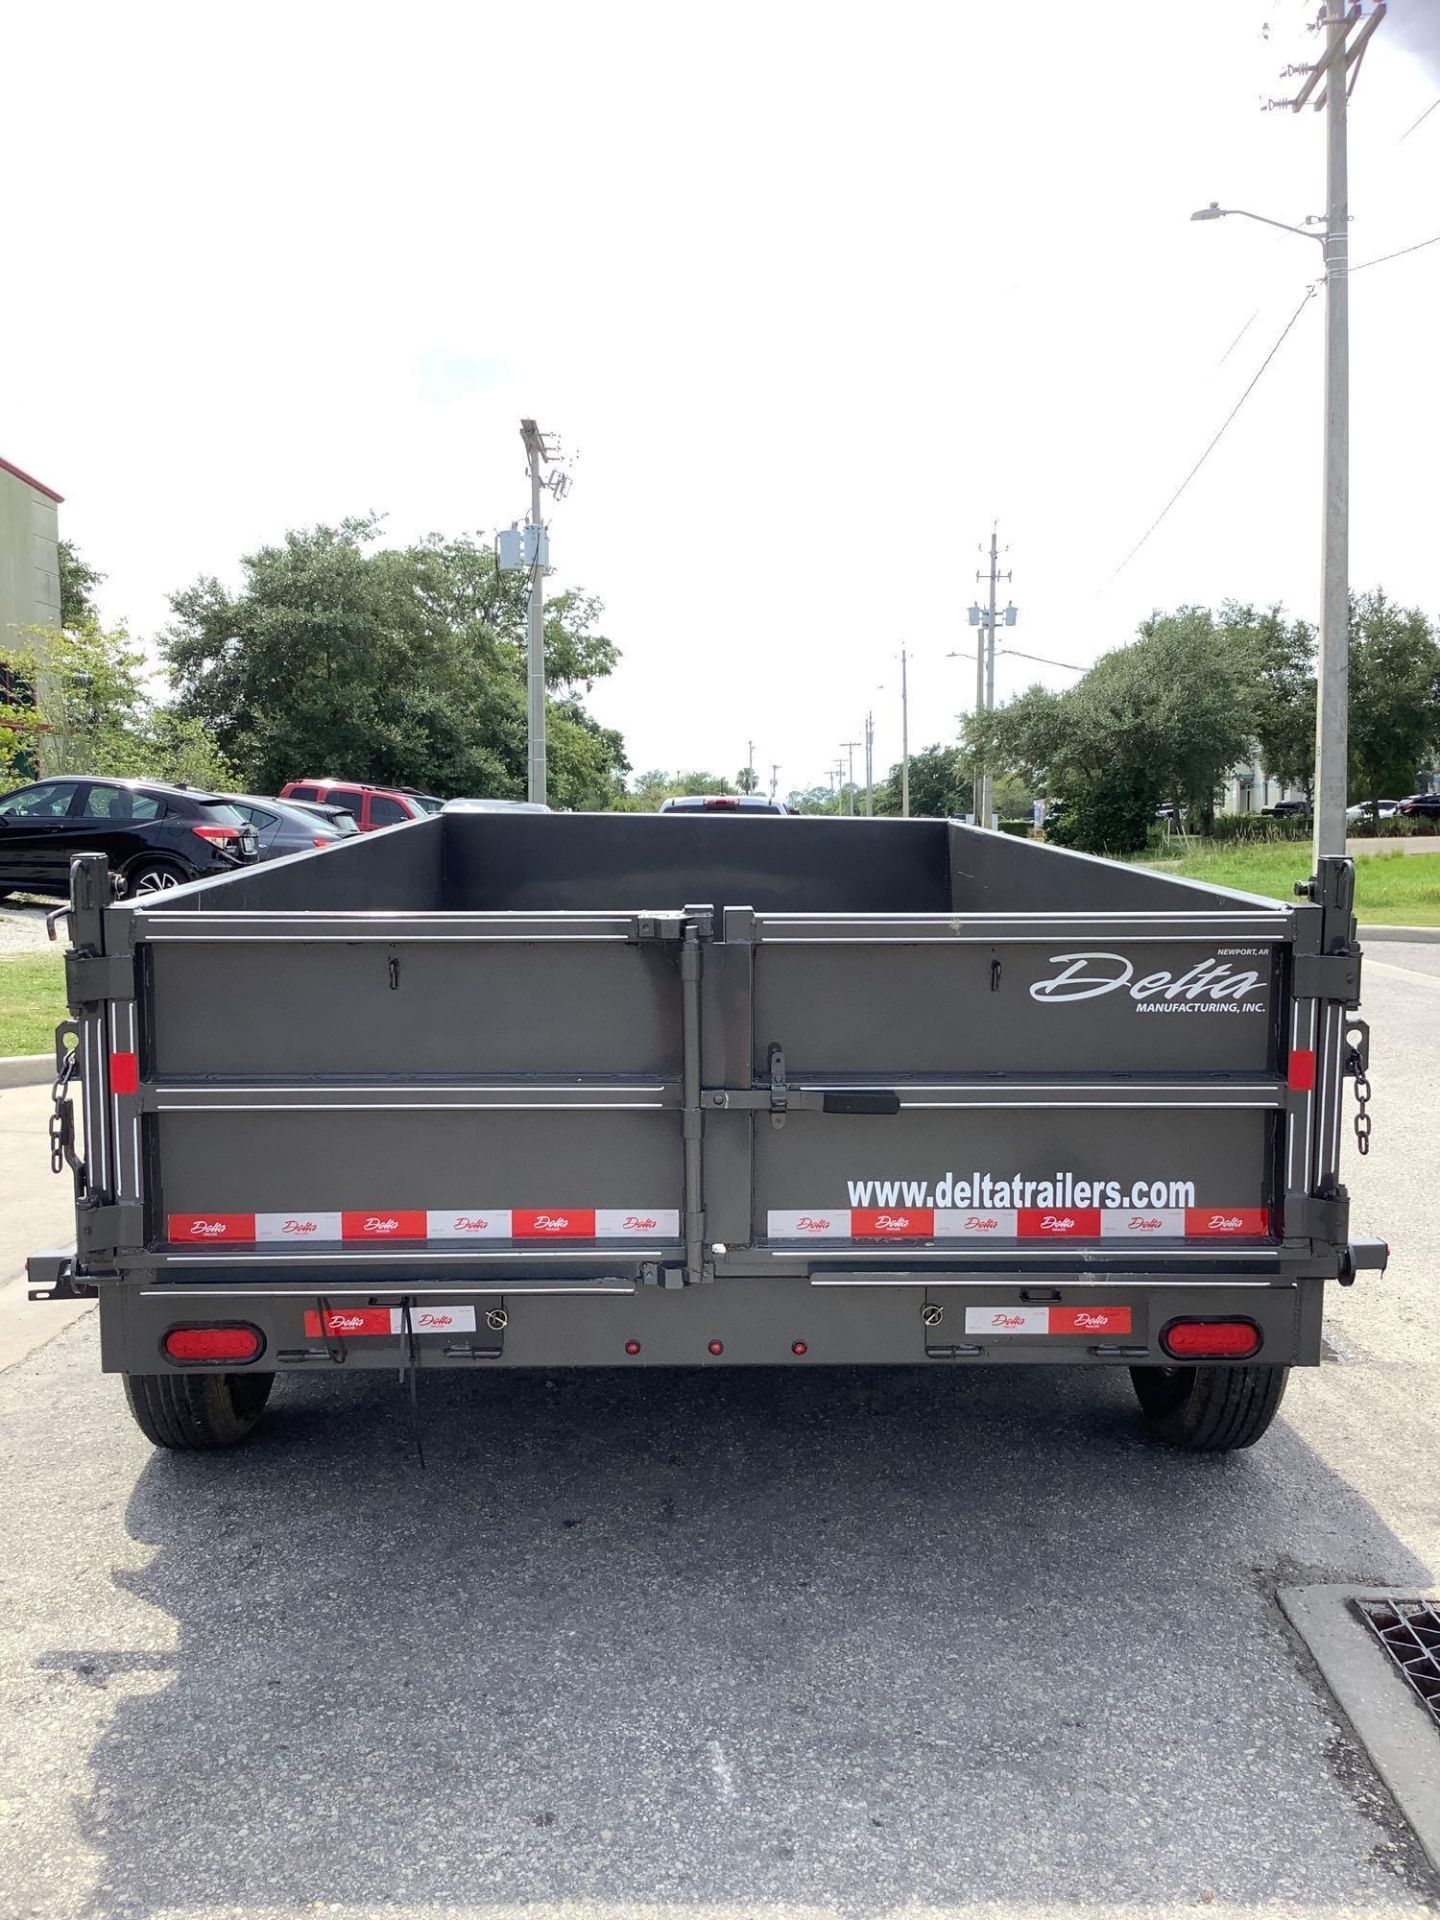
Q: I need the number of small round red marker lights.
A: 3